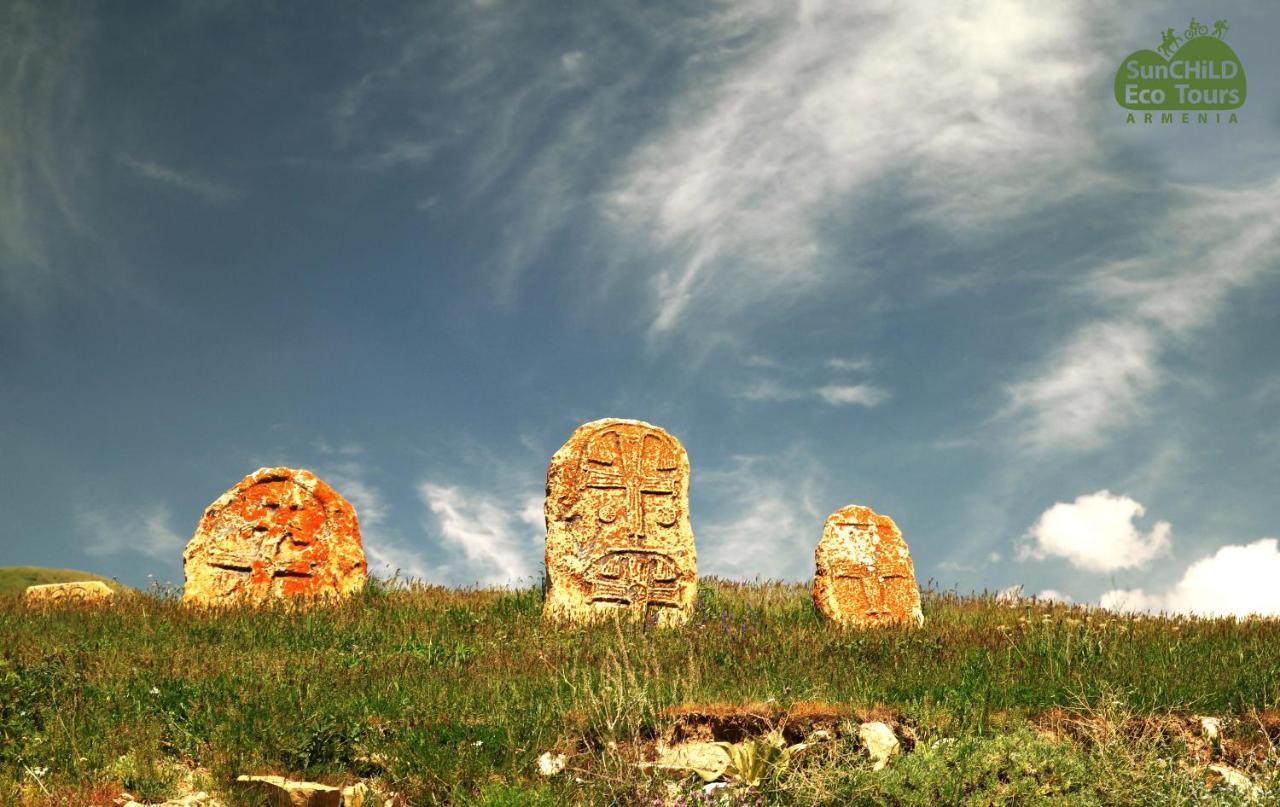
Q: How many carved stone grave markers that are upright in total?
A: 3